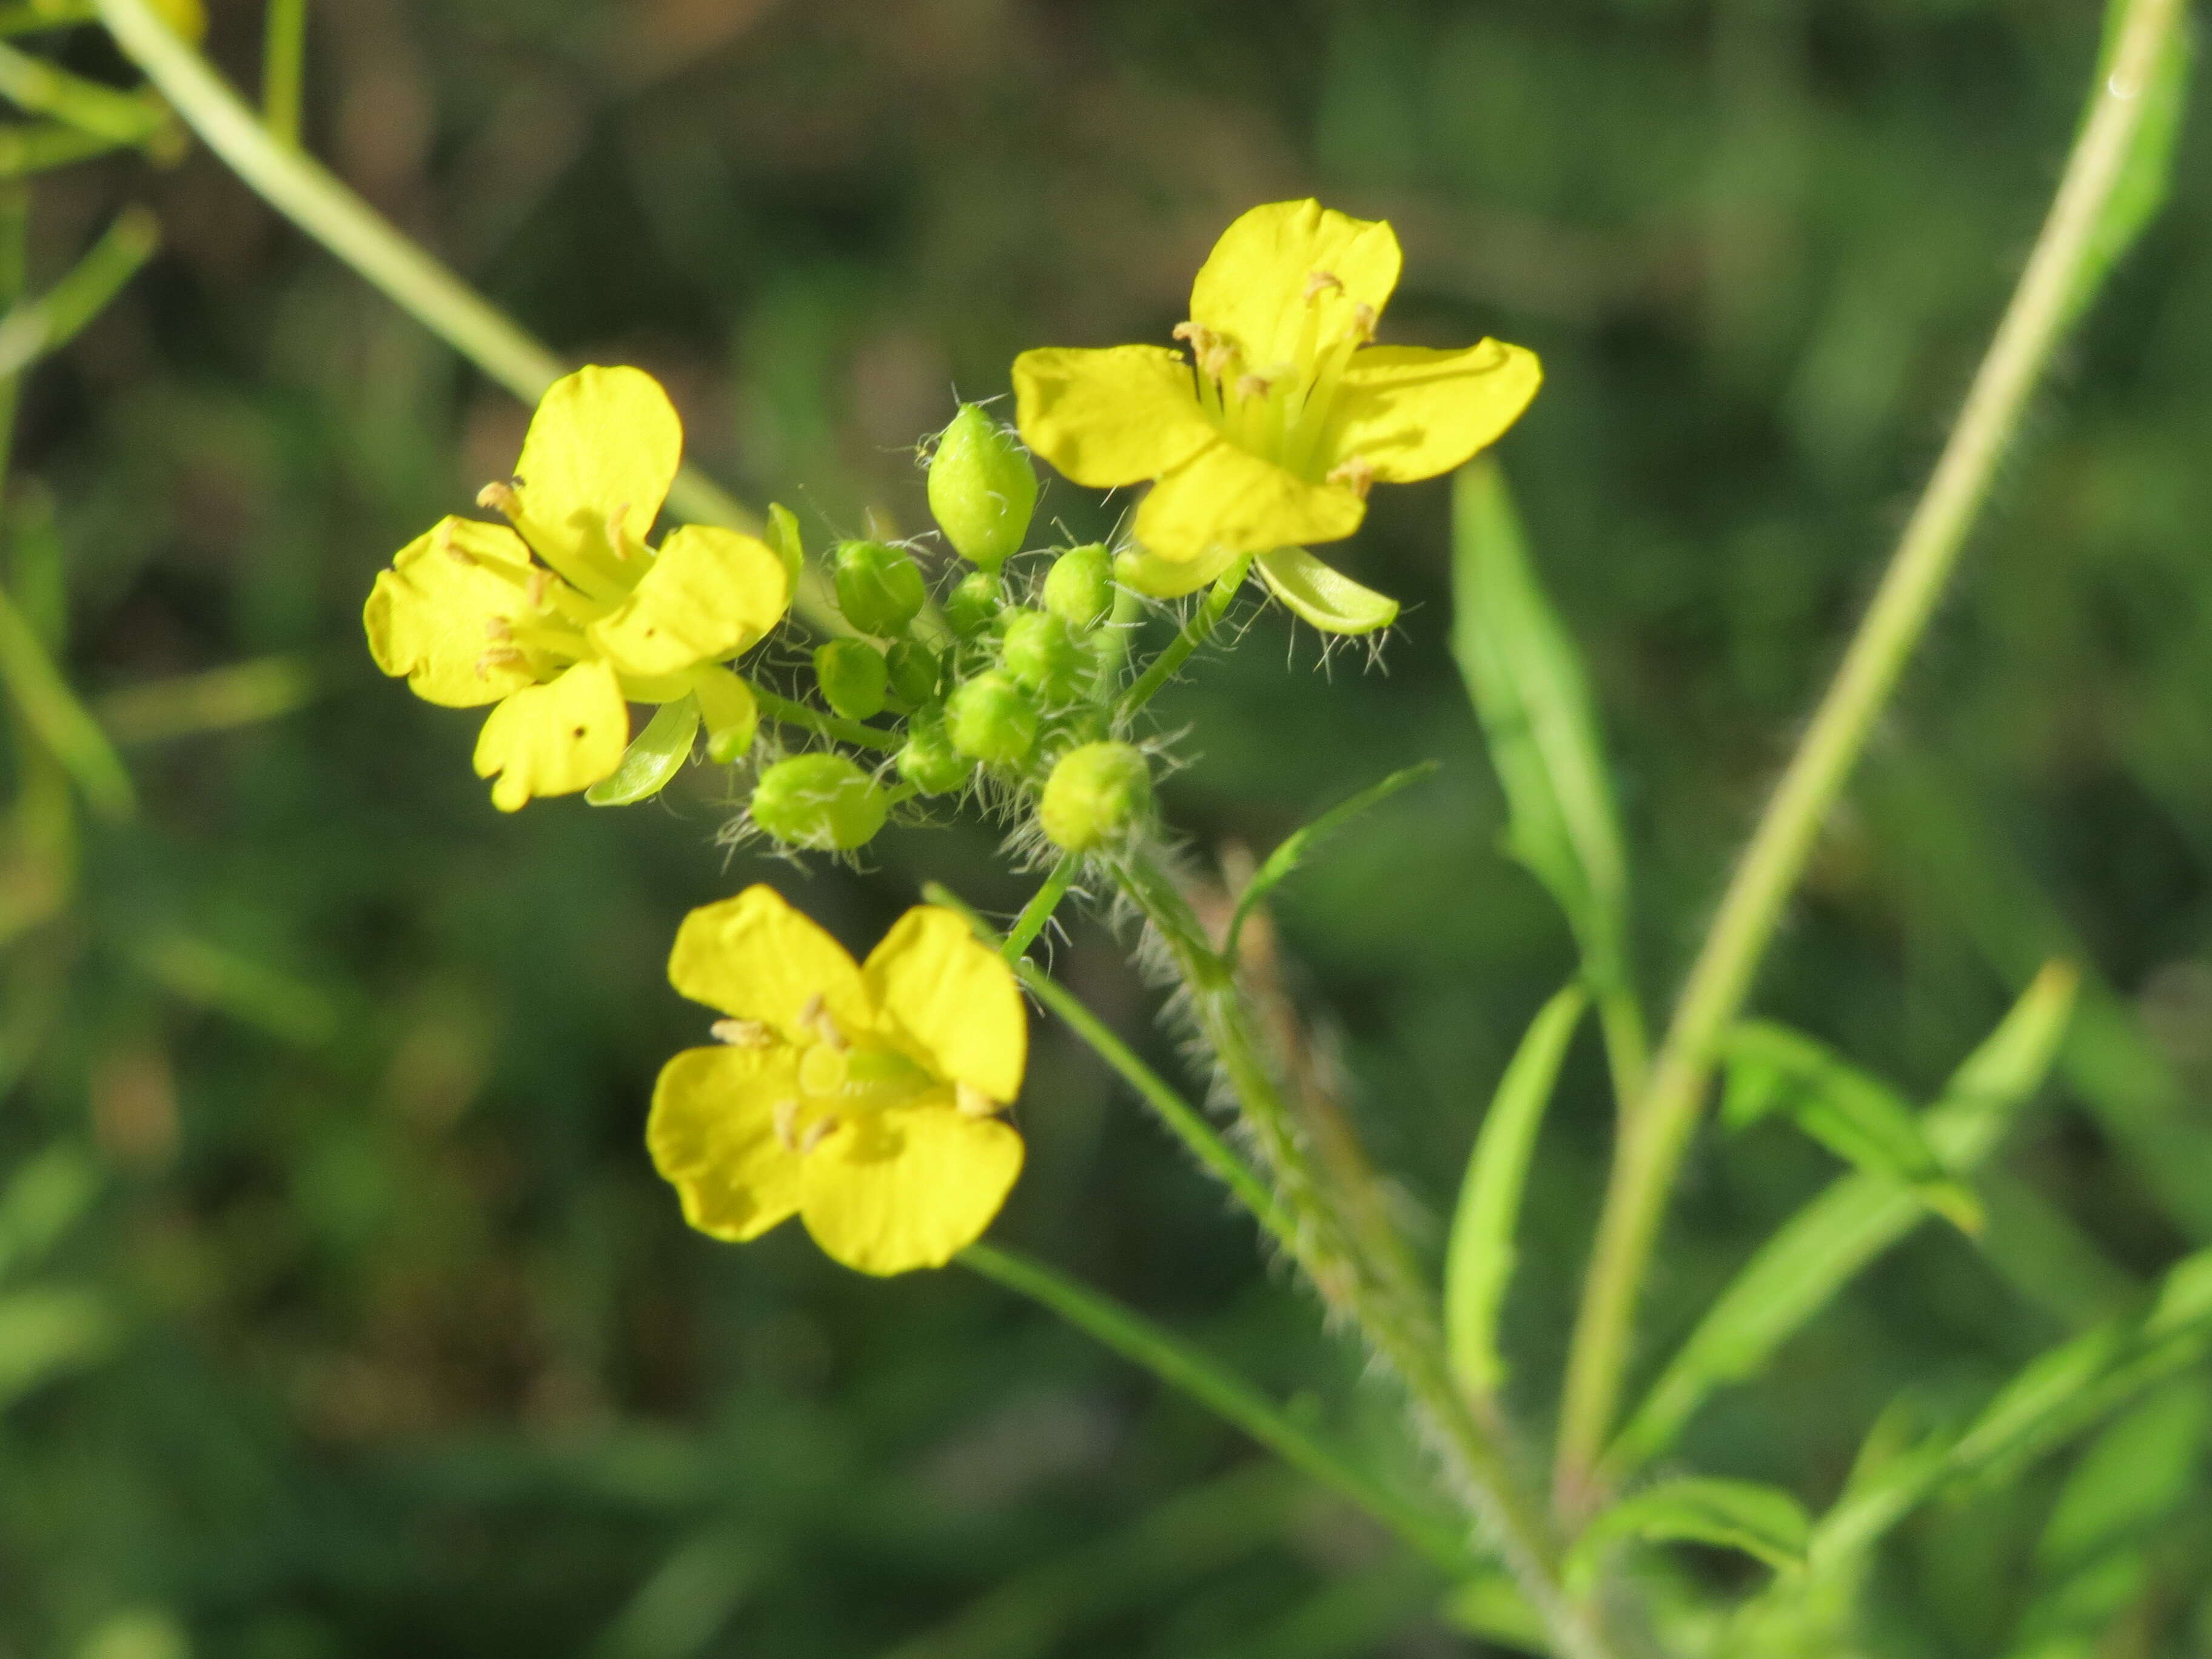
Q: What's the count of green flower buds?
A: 11